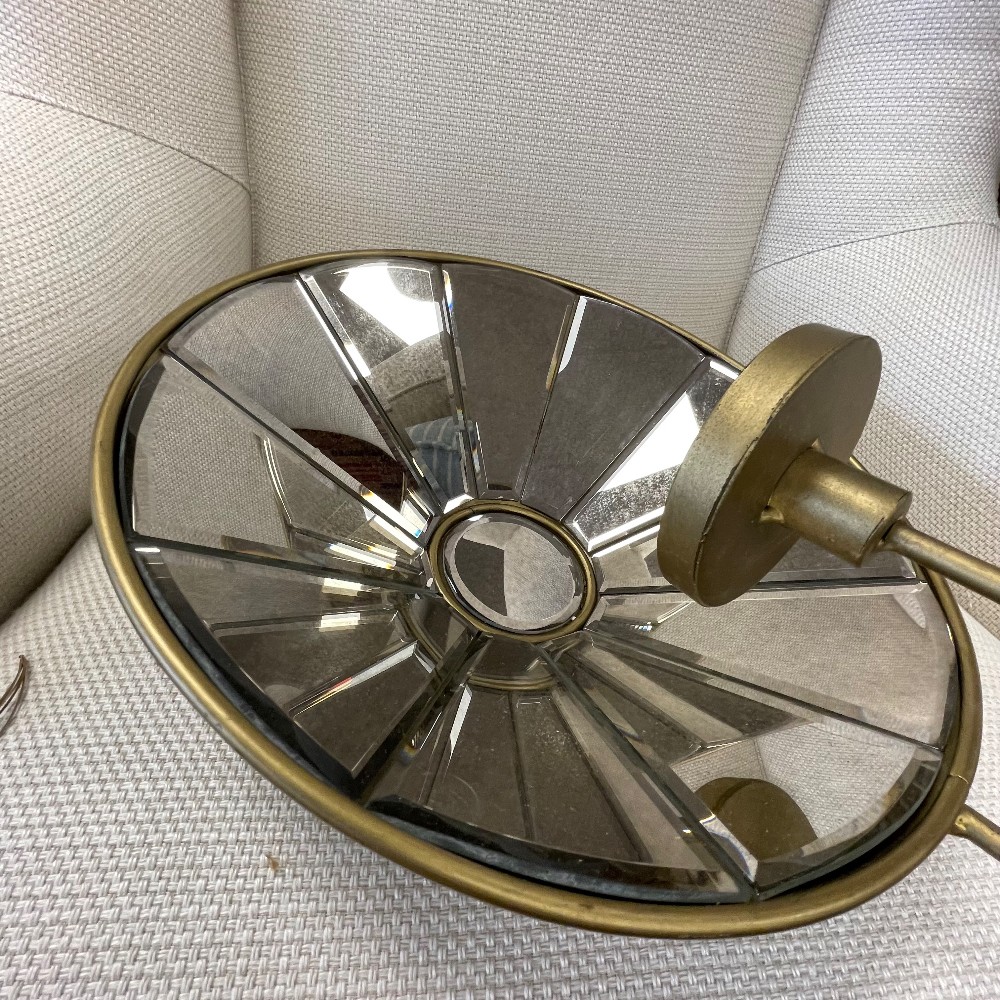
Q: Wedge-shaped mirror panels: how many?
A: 11